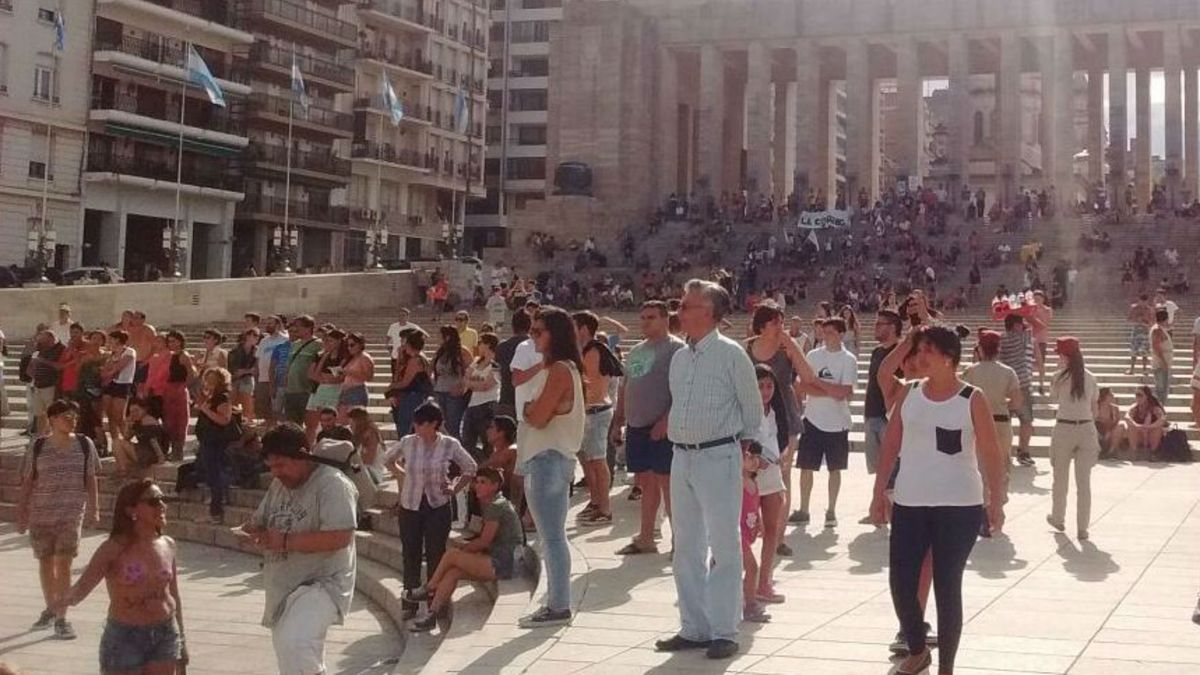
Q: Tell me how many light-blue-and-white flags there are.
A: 5